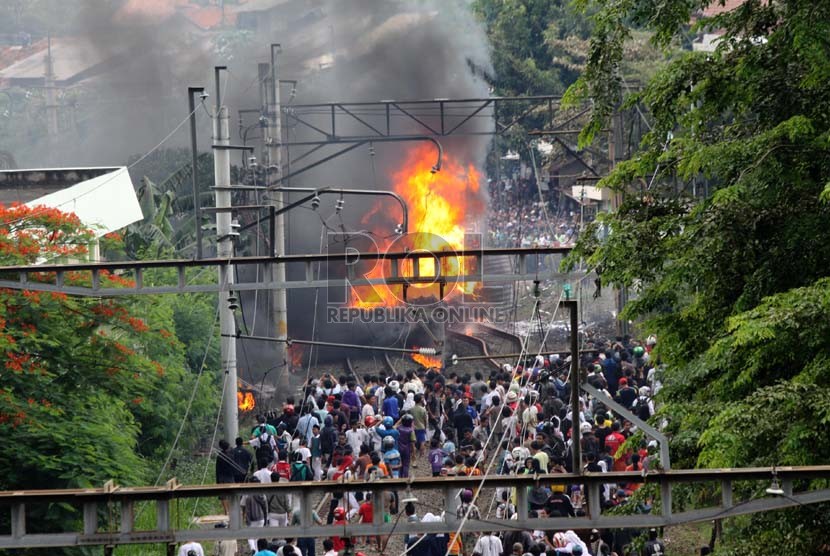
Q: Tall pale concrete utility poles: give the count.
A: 2